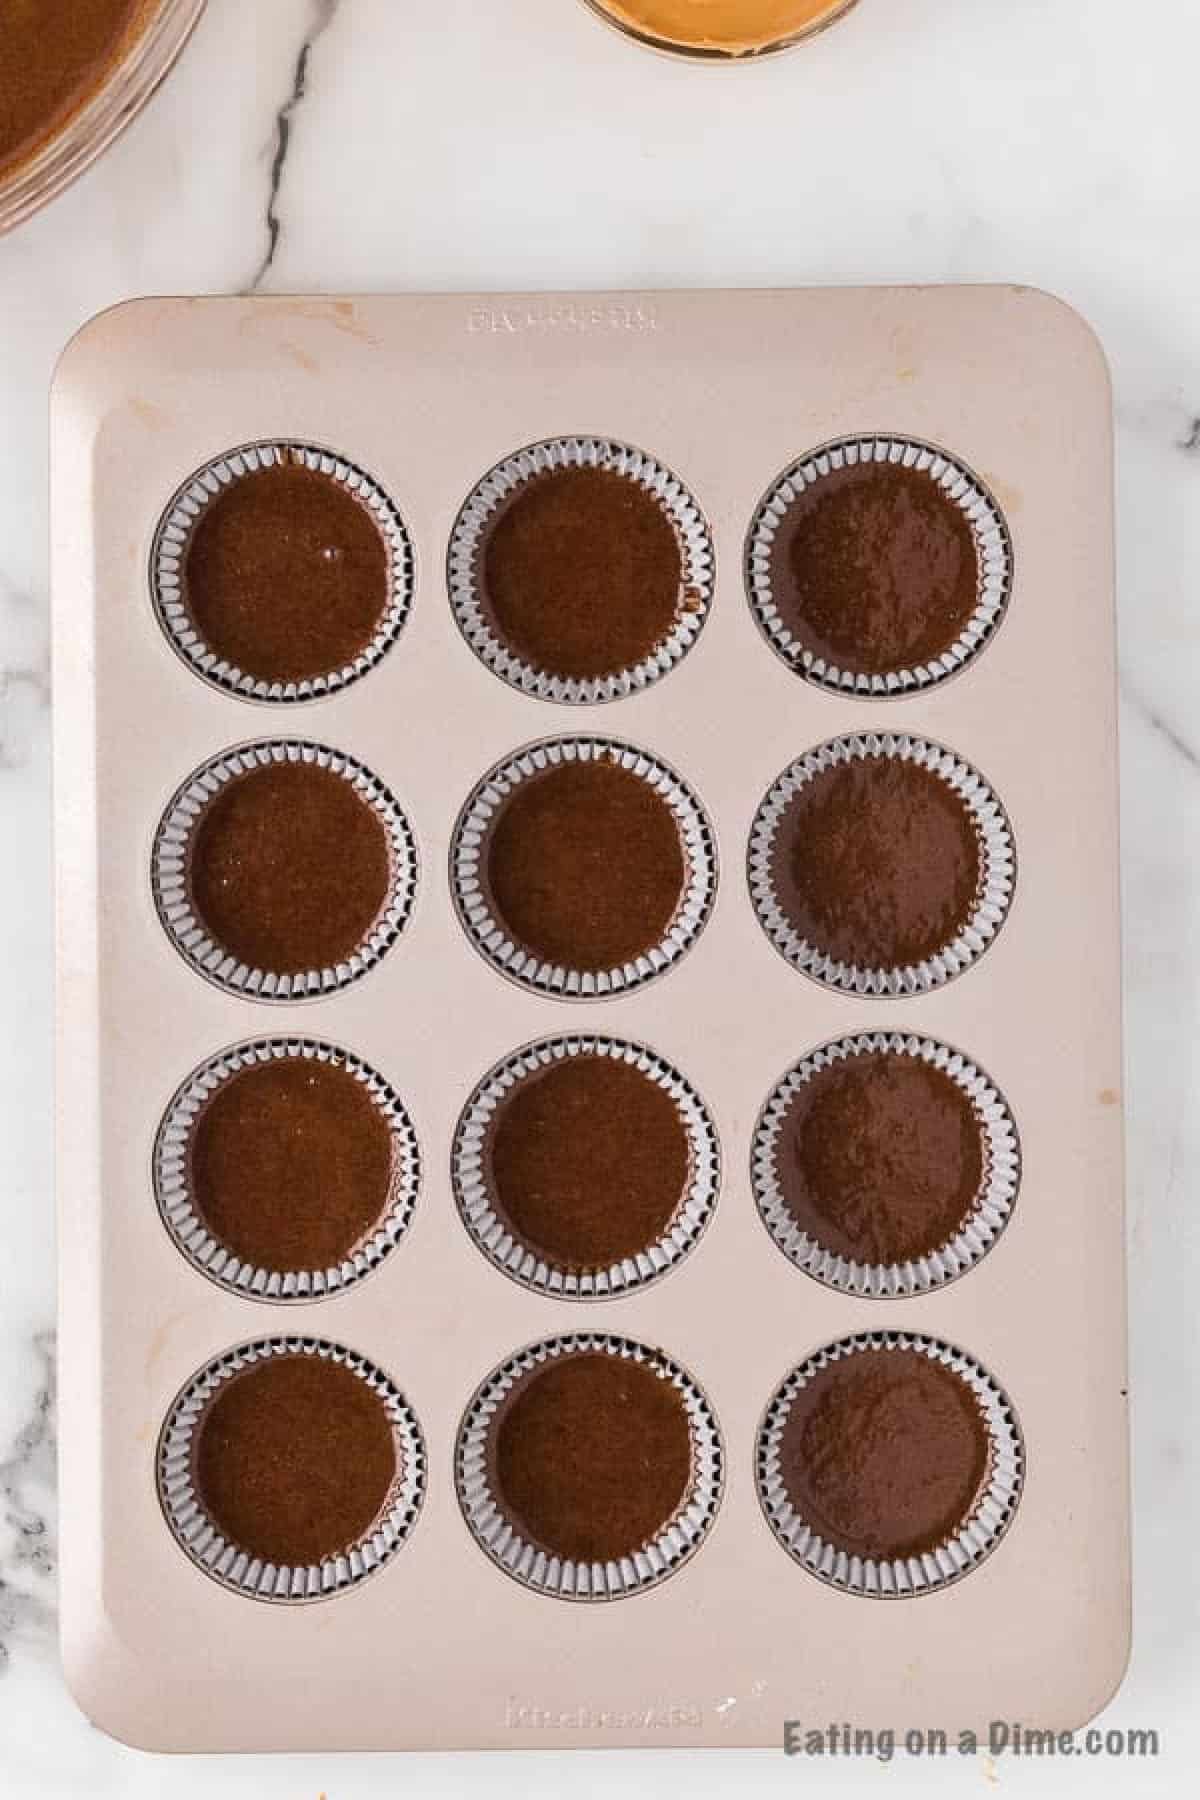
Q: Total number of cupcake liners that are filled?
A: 12